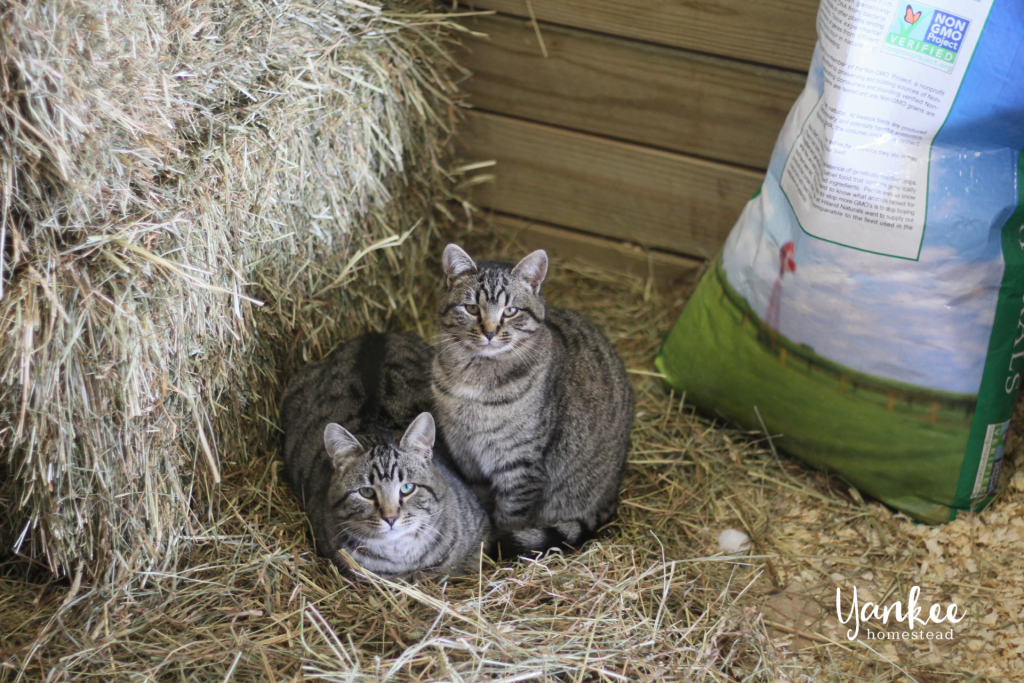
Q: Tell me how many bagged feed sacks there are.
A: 1